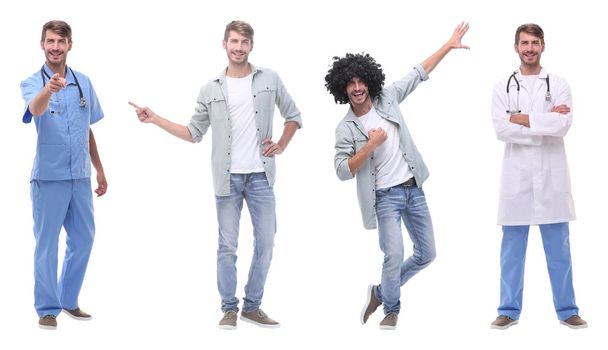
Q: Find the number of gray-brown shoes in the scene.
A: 8